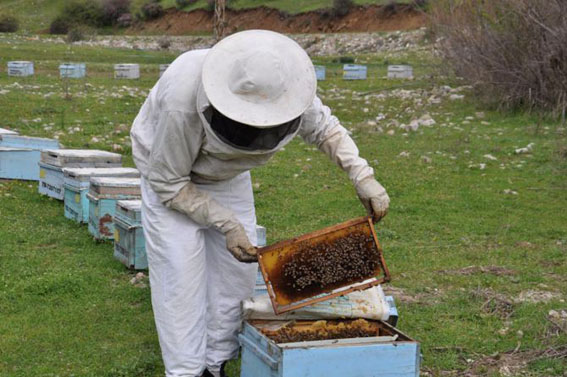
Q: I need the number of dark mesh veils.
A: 1